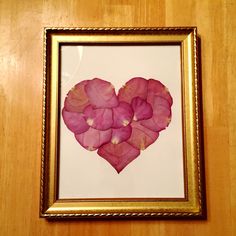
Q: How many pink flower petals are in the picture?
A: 13